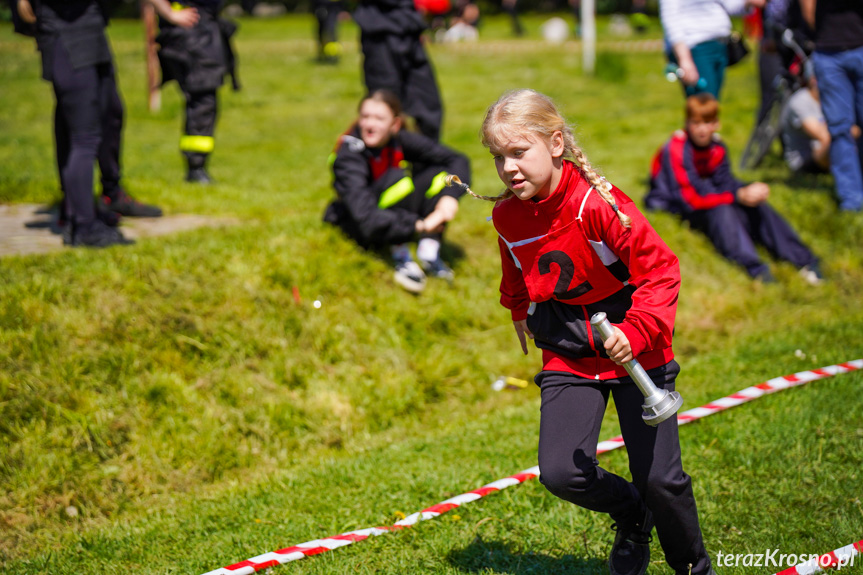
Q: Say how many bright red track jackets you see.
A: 1